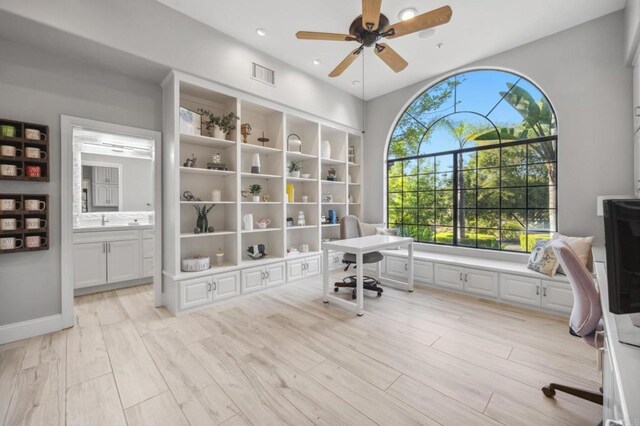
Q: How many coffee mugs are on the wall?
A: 12